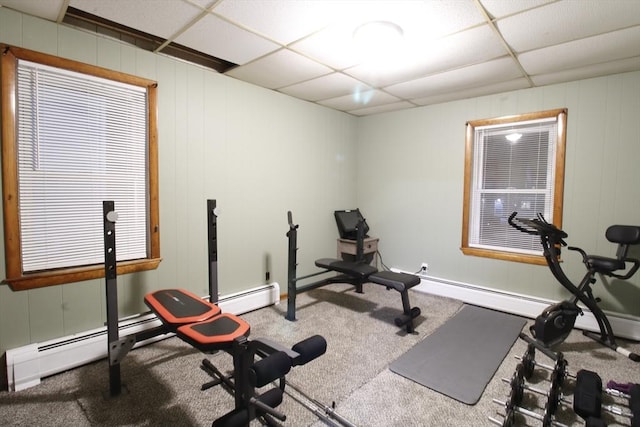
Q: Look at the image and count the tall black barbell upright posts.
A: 4